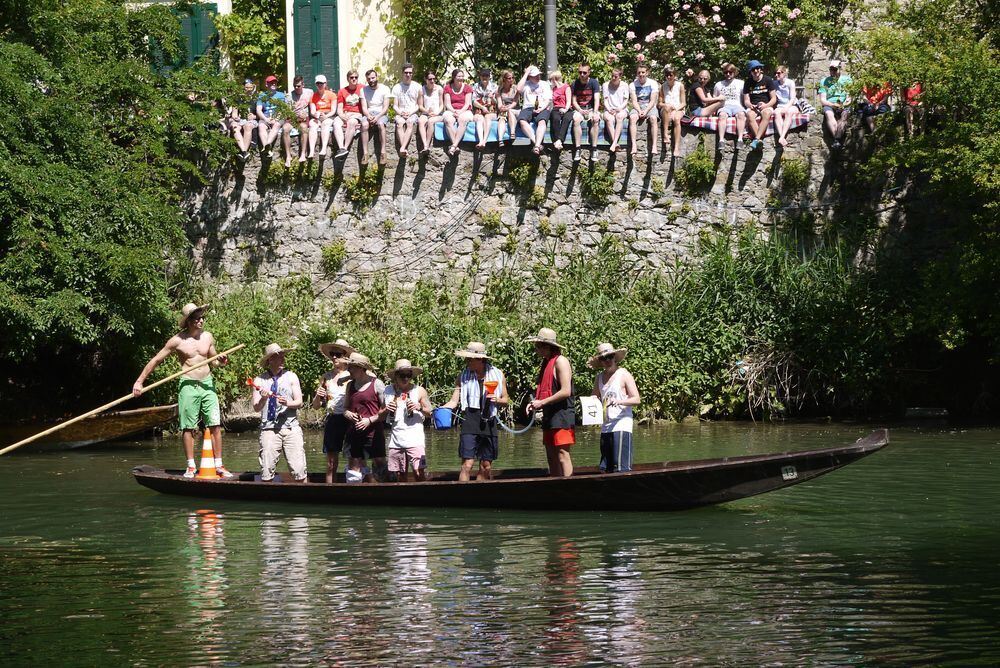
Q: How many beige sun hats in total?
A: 8